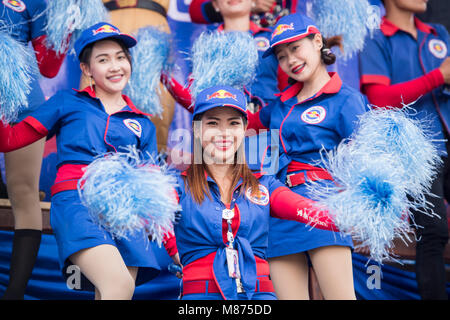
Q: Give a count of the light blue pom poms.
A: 8